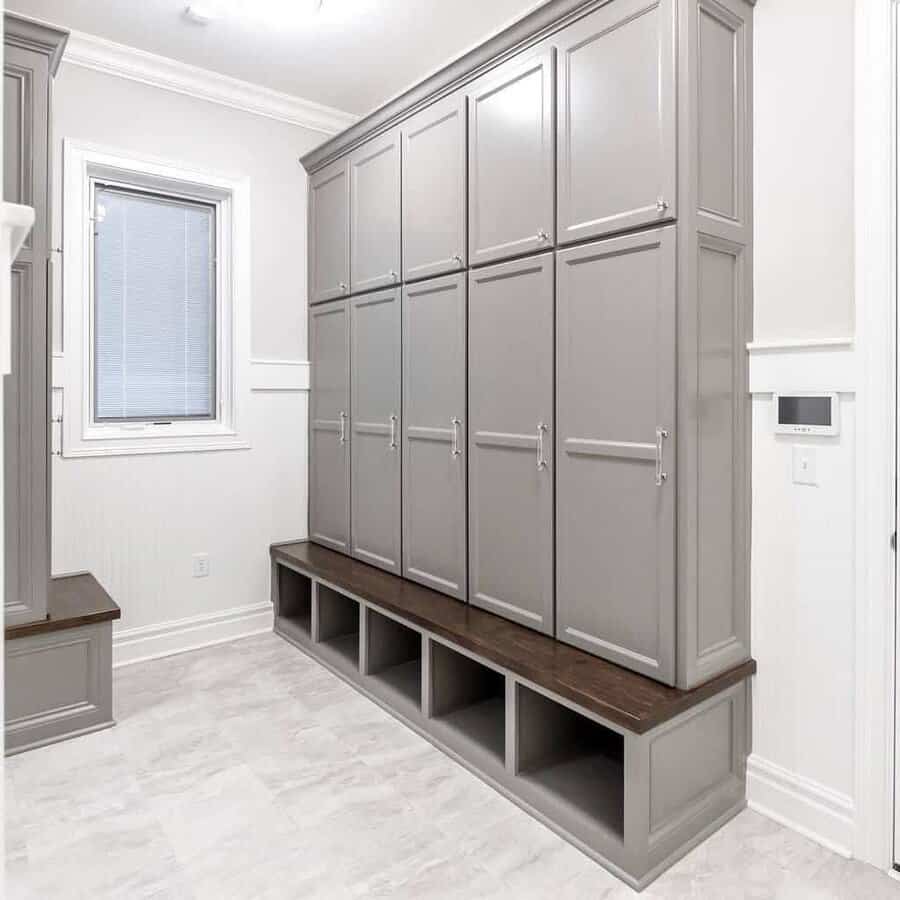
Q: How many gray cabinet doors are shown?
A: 10